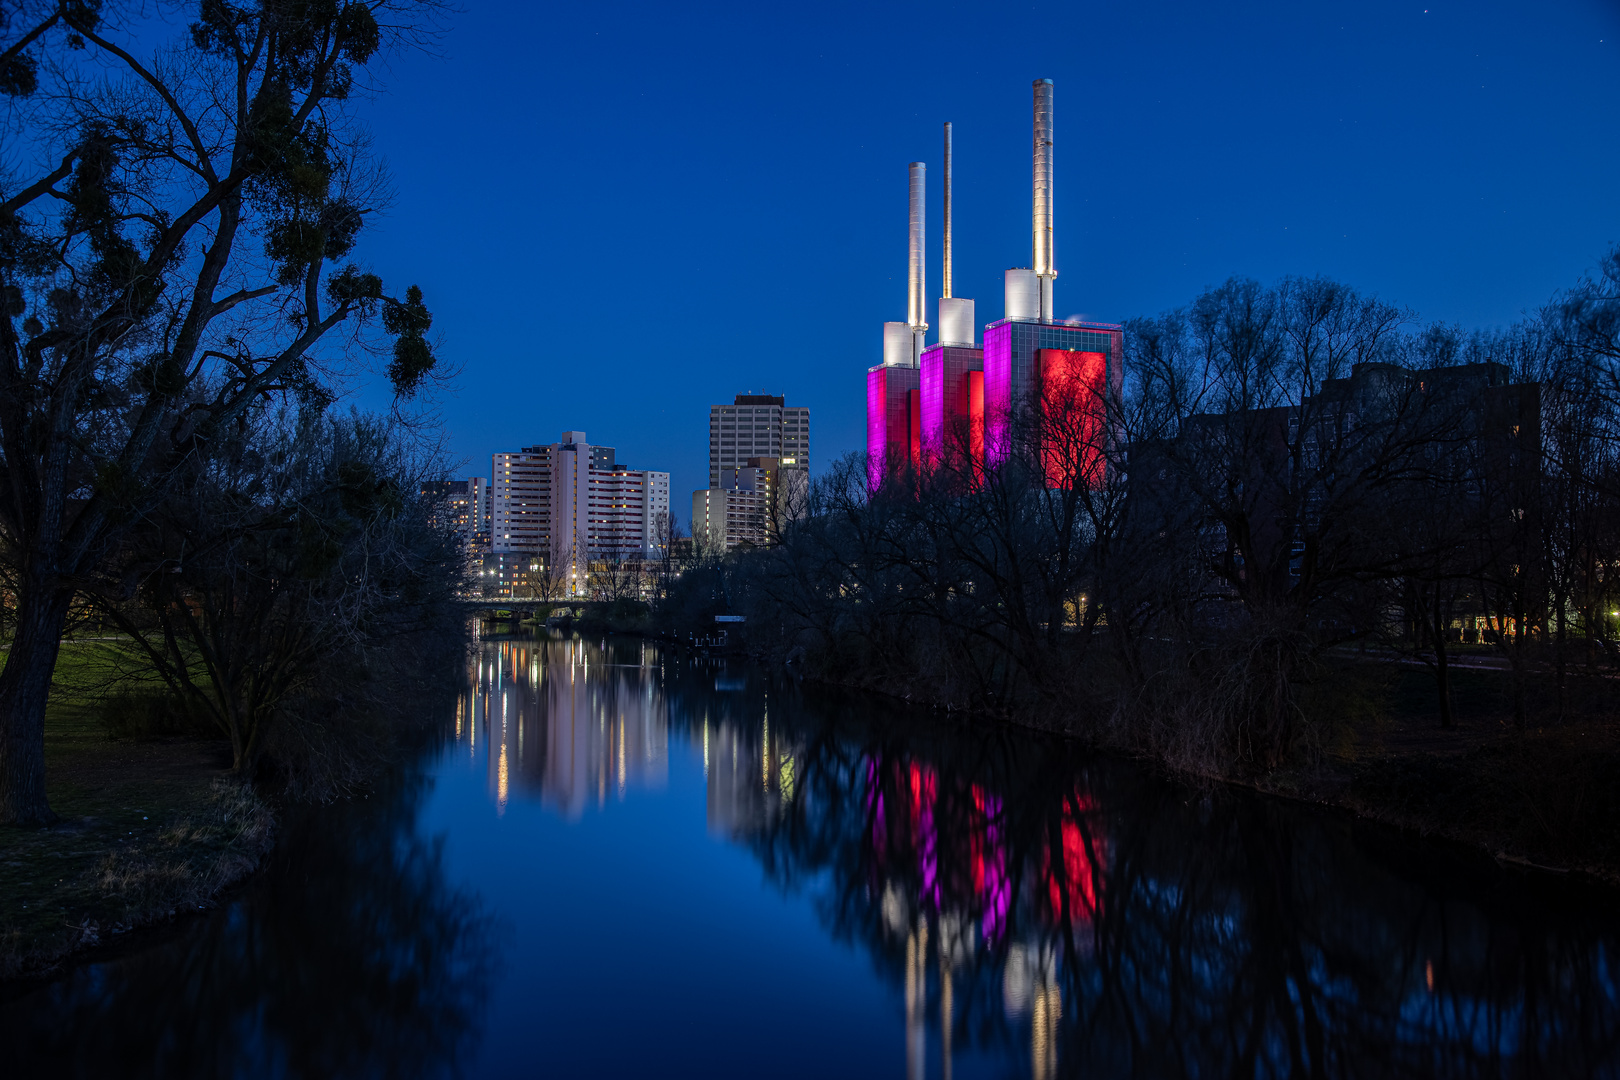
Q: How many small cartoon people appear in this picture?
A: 0